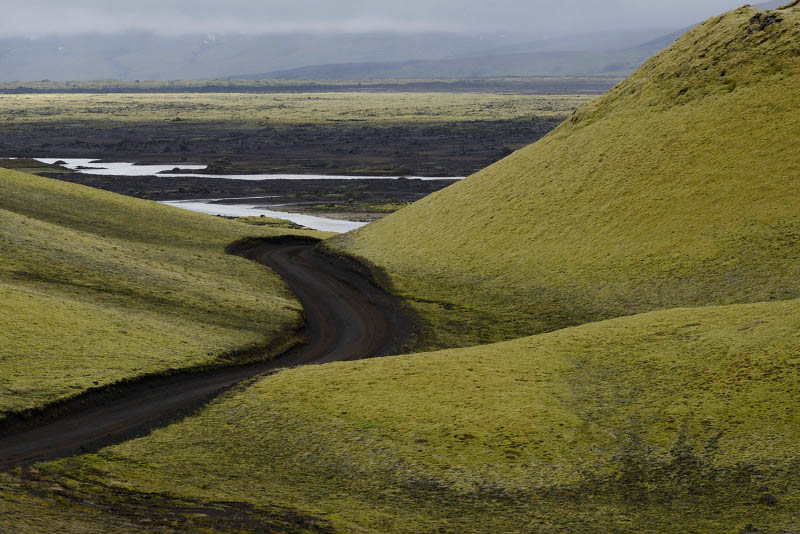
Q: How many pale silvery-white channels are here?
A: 2